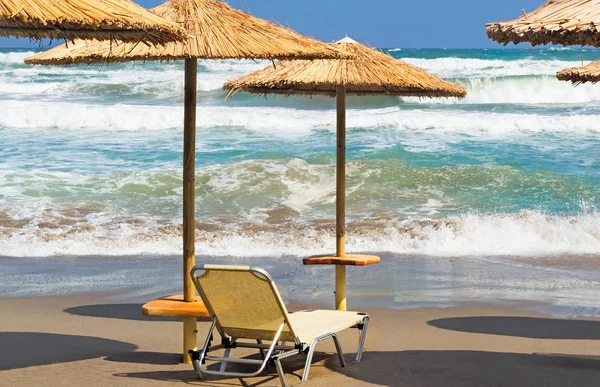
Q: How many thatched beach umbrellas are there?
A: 5